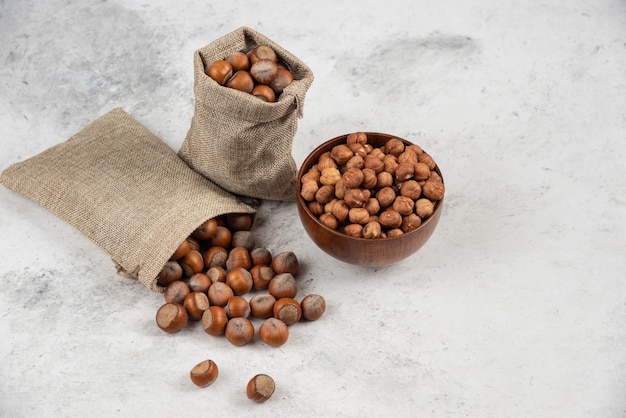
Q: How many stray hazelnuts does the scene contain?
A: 2